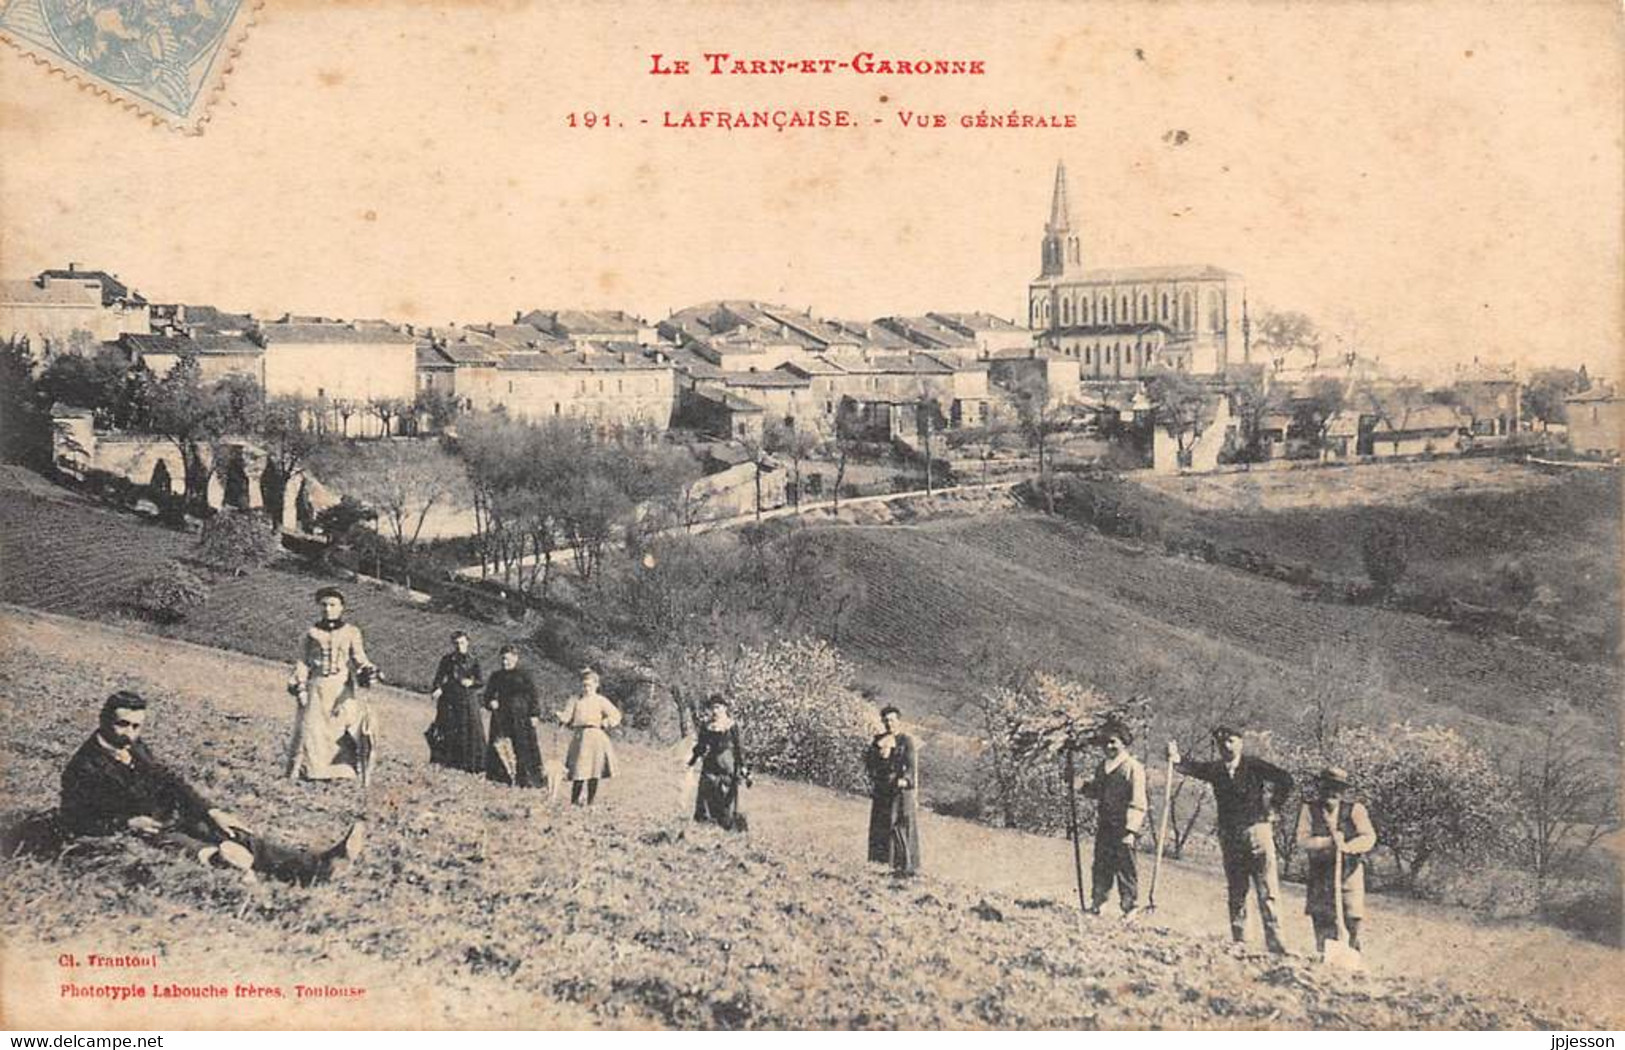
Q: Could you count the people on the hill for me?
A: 10